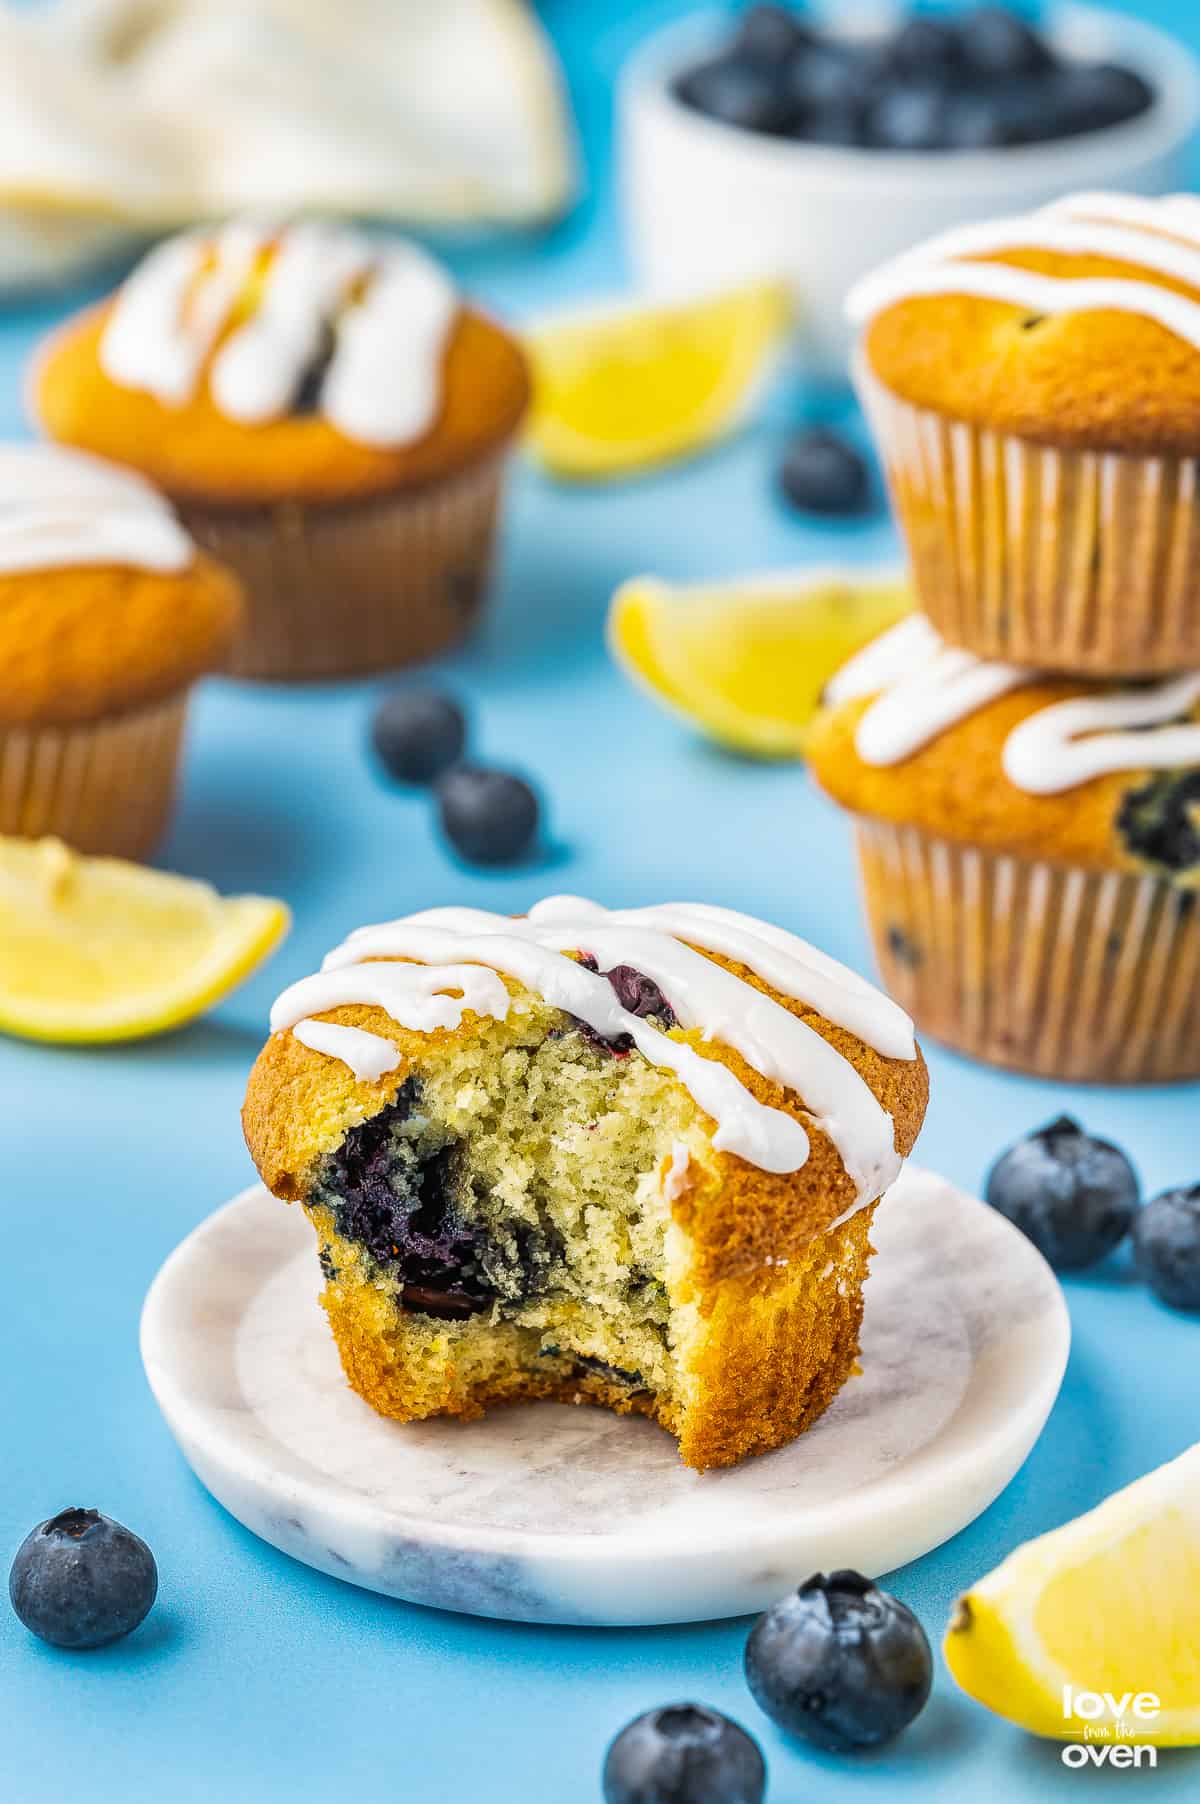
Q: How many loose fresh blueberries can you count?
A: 8